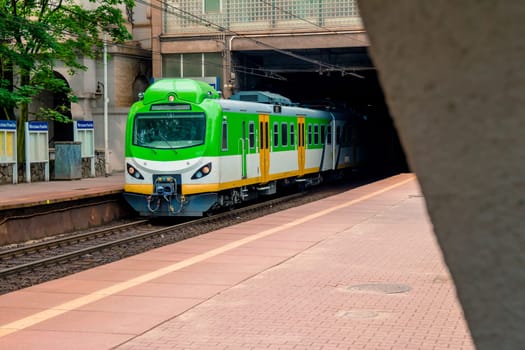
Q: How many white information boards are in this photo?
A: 3